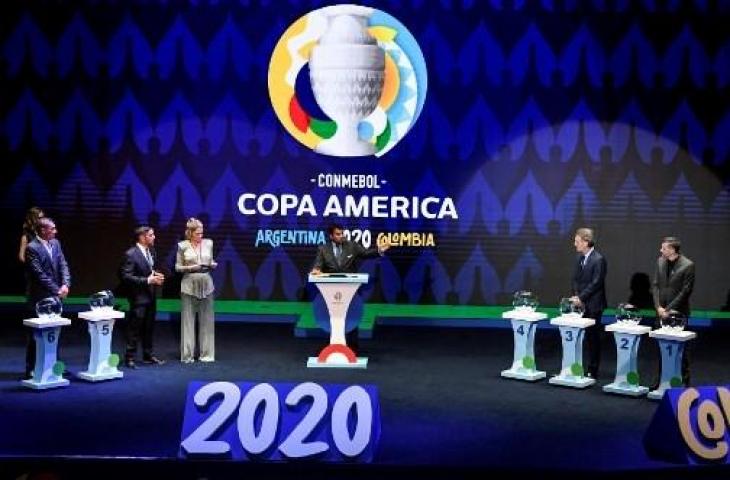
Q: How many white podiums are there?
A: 7